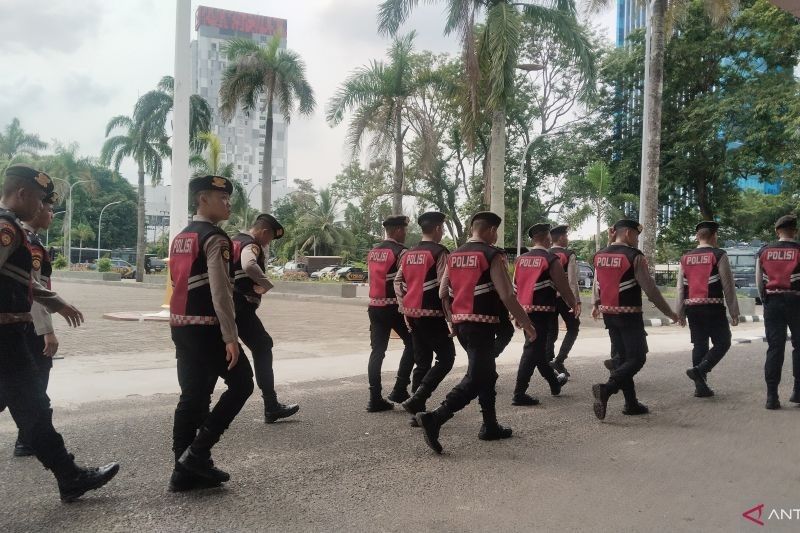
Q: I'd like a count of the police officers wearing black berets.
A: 12